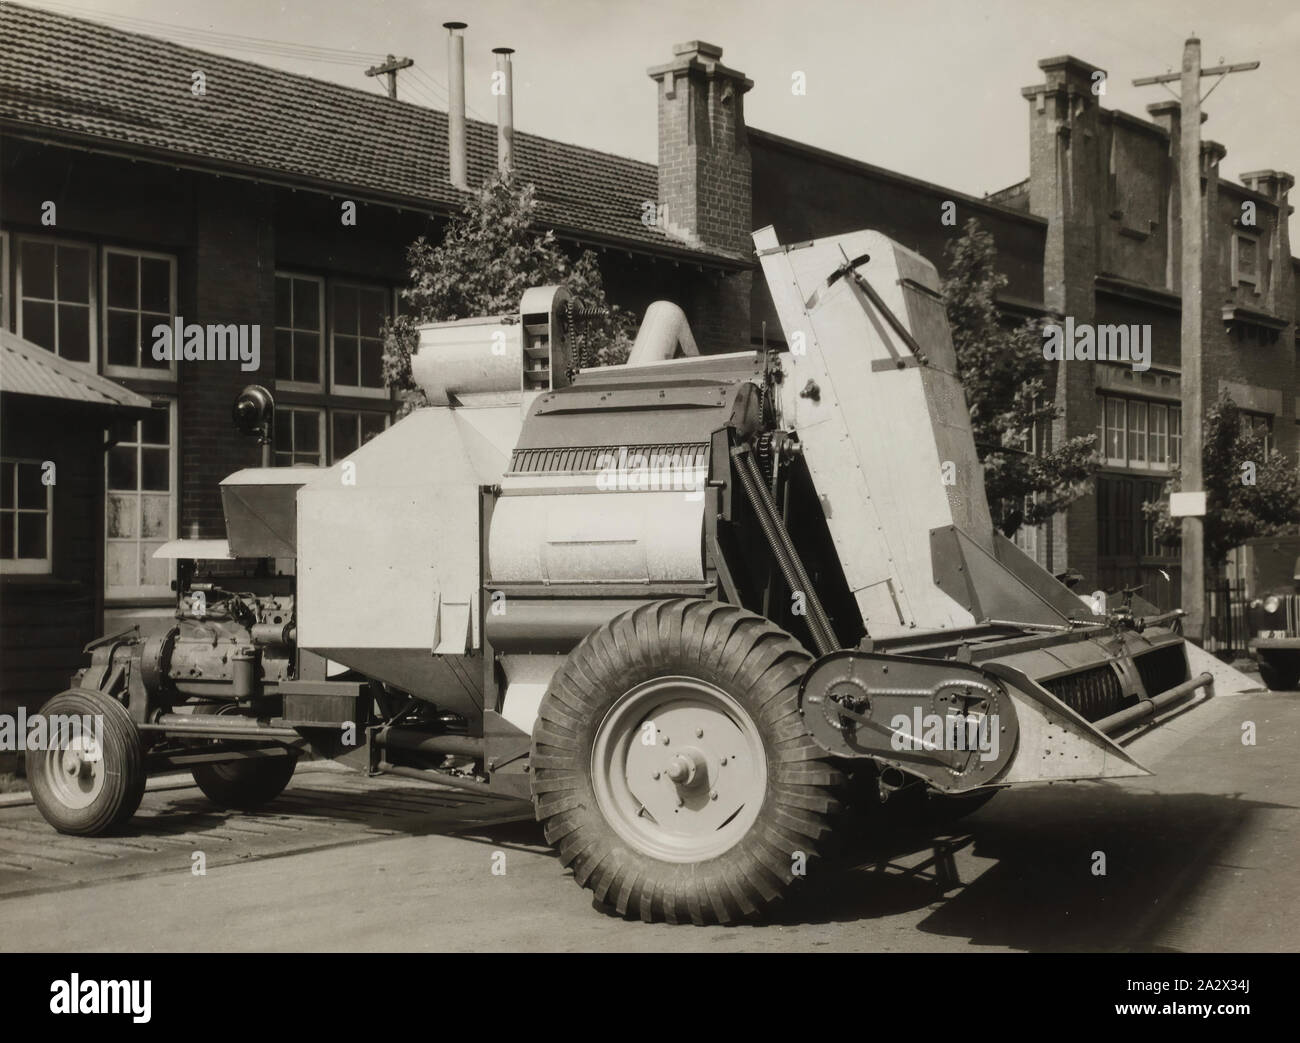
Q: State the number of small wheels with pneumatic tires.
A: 2